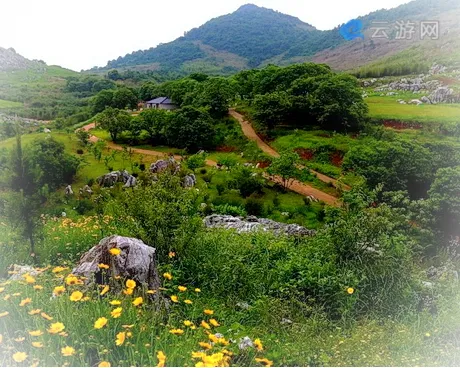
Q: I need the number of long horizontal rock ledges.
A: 1